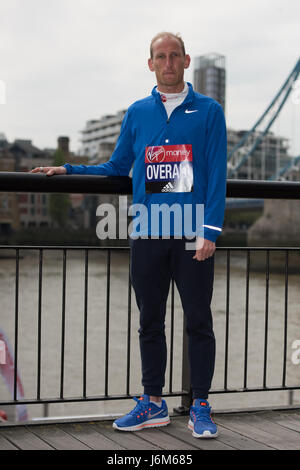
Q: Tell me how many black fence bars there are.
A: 11